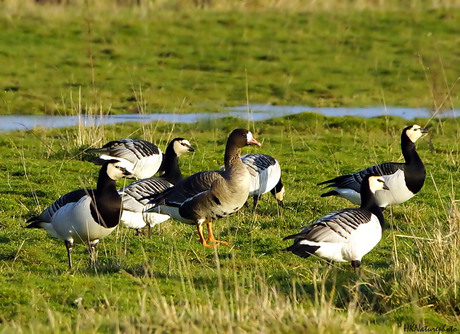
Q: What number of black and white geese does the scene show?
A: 6